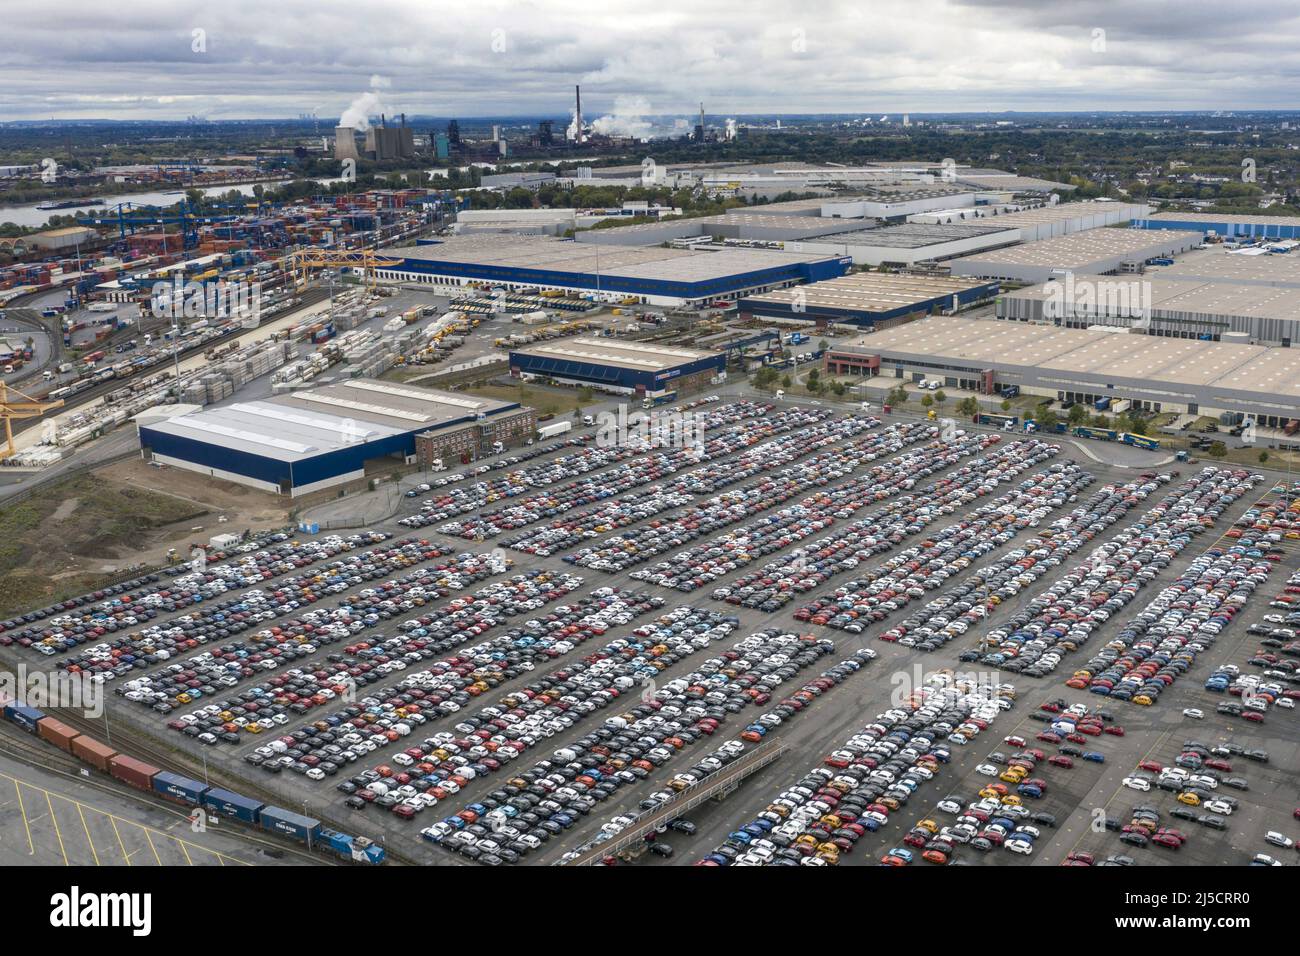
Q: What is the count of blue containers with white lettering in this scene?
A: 4